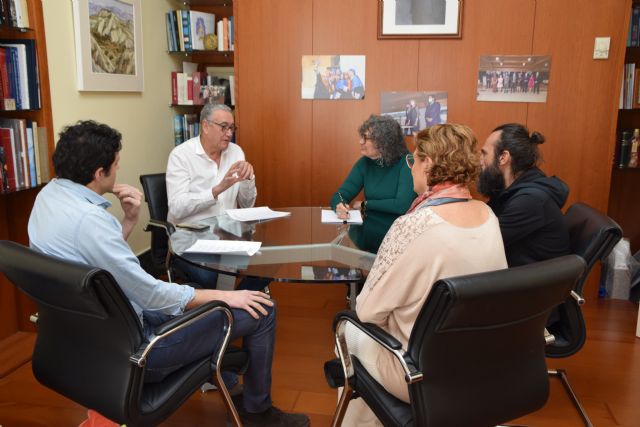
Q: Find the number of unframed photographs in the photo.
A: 3